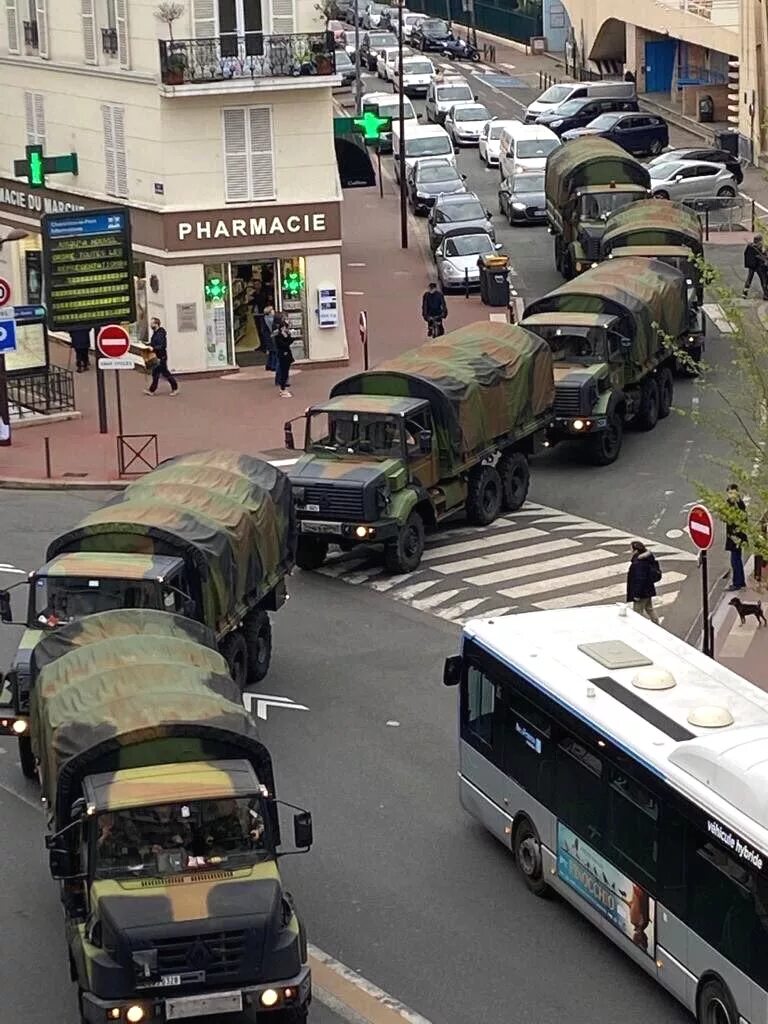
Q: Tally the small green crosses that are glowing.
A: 2